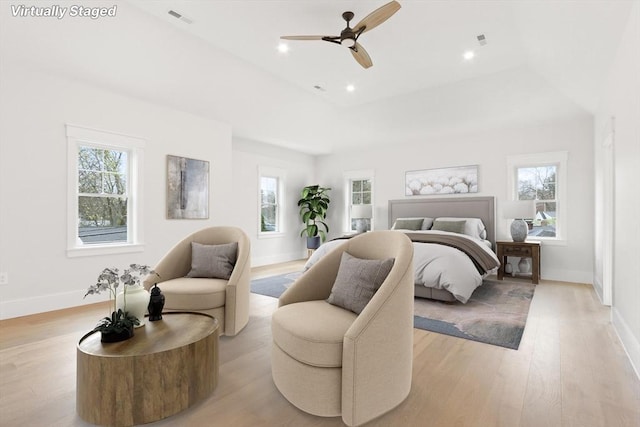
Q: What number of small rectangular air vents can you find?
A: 3